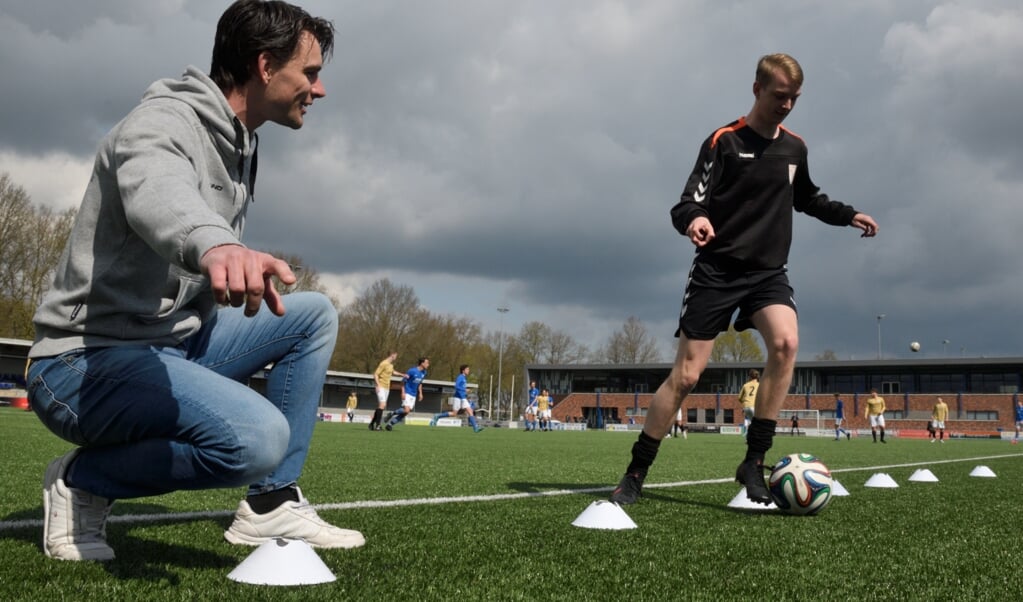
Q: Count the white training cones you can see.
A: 7